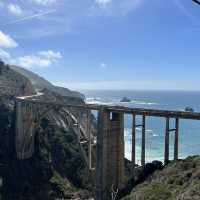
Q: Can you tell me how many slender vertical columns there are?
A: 4